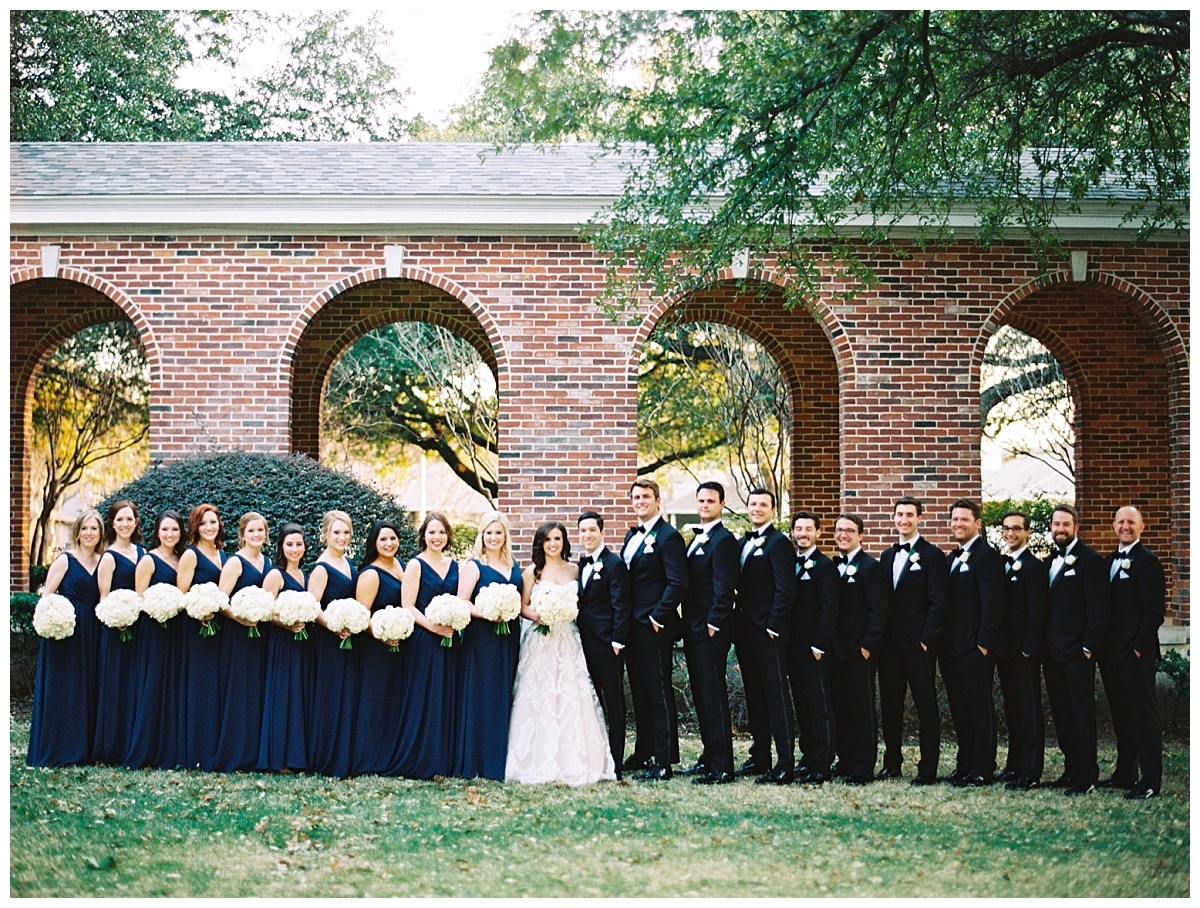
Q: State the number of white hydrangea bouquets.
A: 11